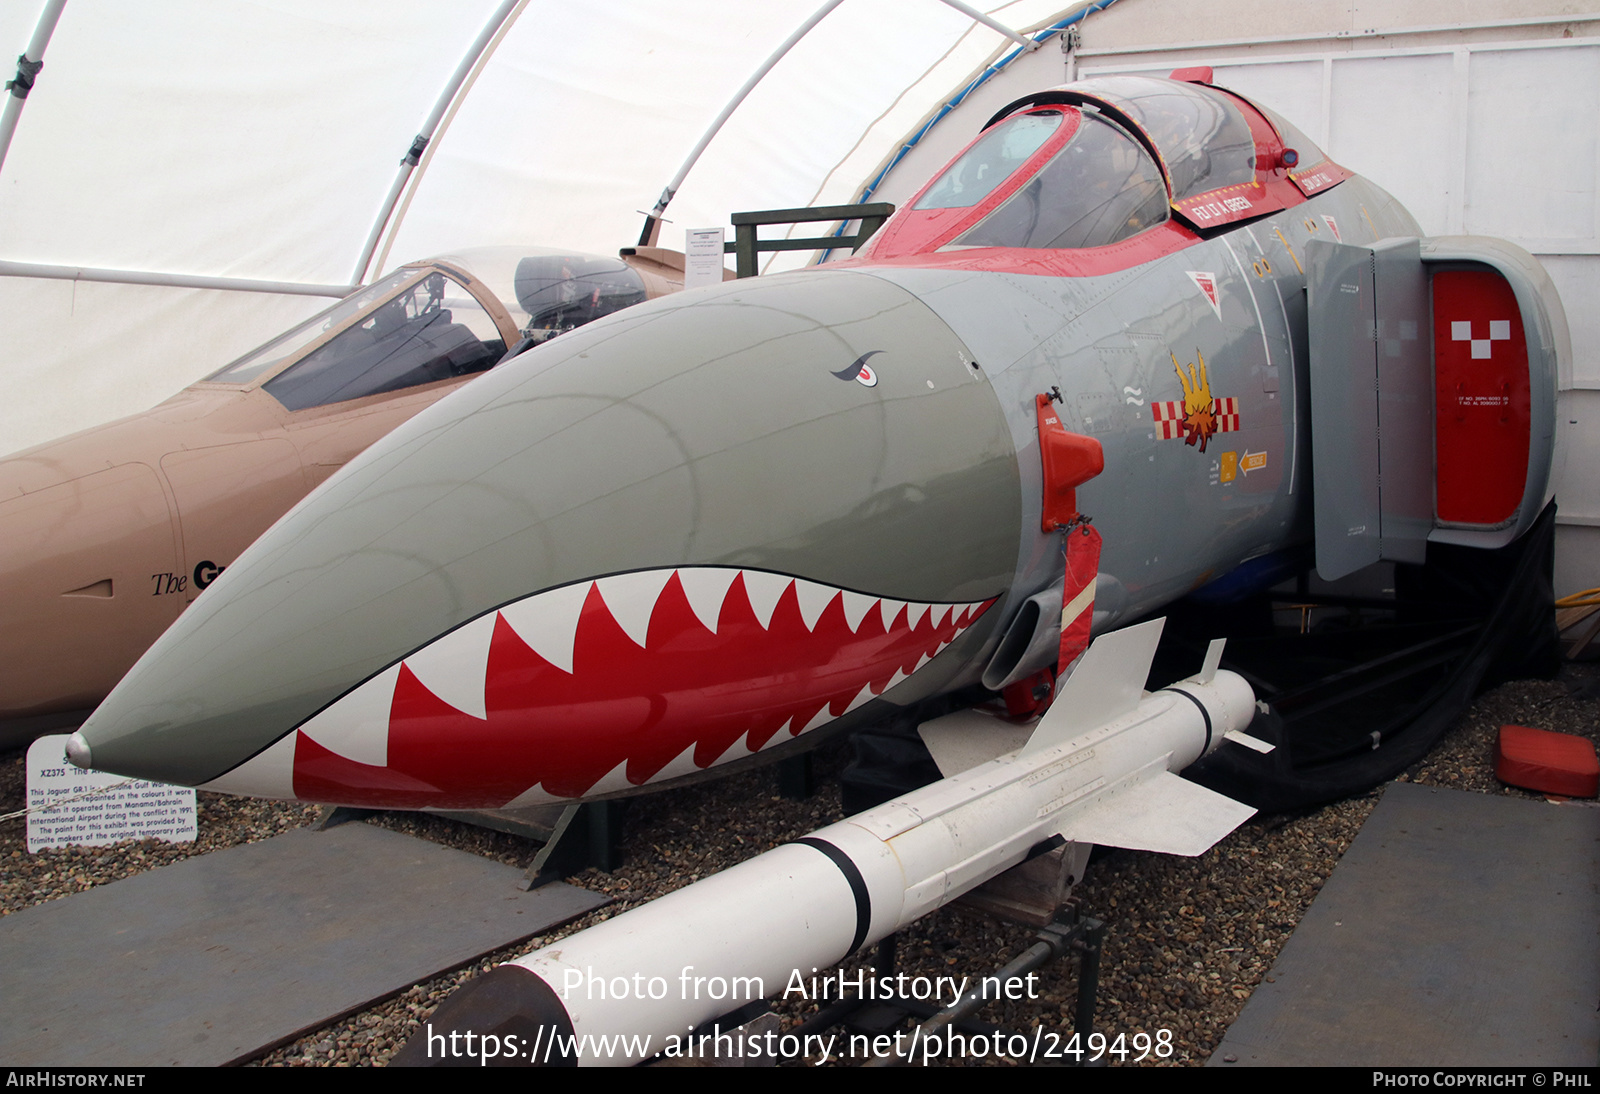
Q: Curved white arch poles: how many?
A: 3